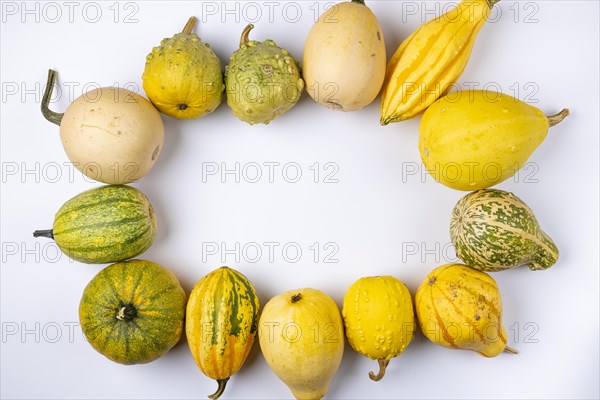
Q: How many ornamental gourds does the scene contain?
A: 13